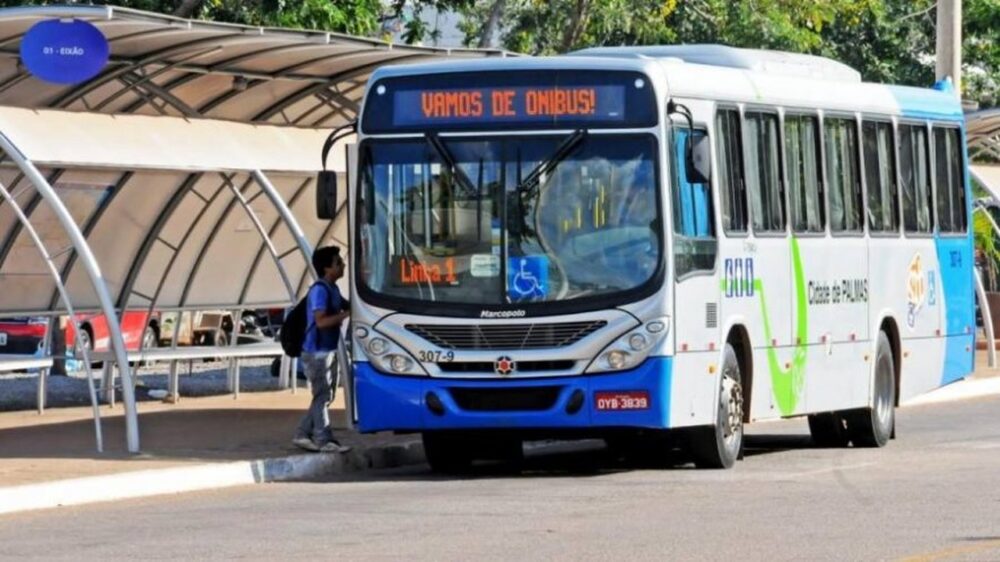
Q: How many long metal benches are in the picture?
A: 2